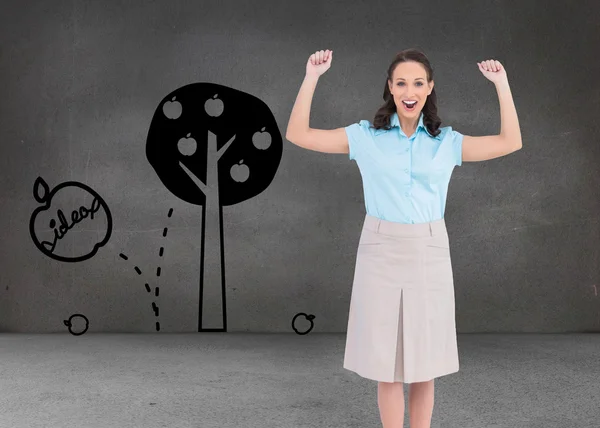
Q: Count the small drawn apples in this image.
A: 7